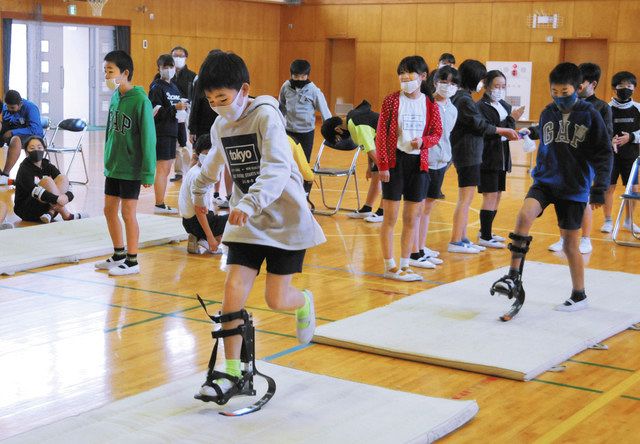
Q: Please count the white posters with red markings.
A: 1